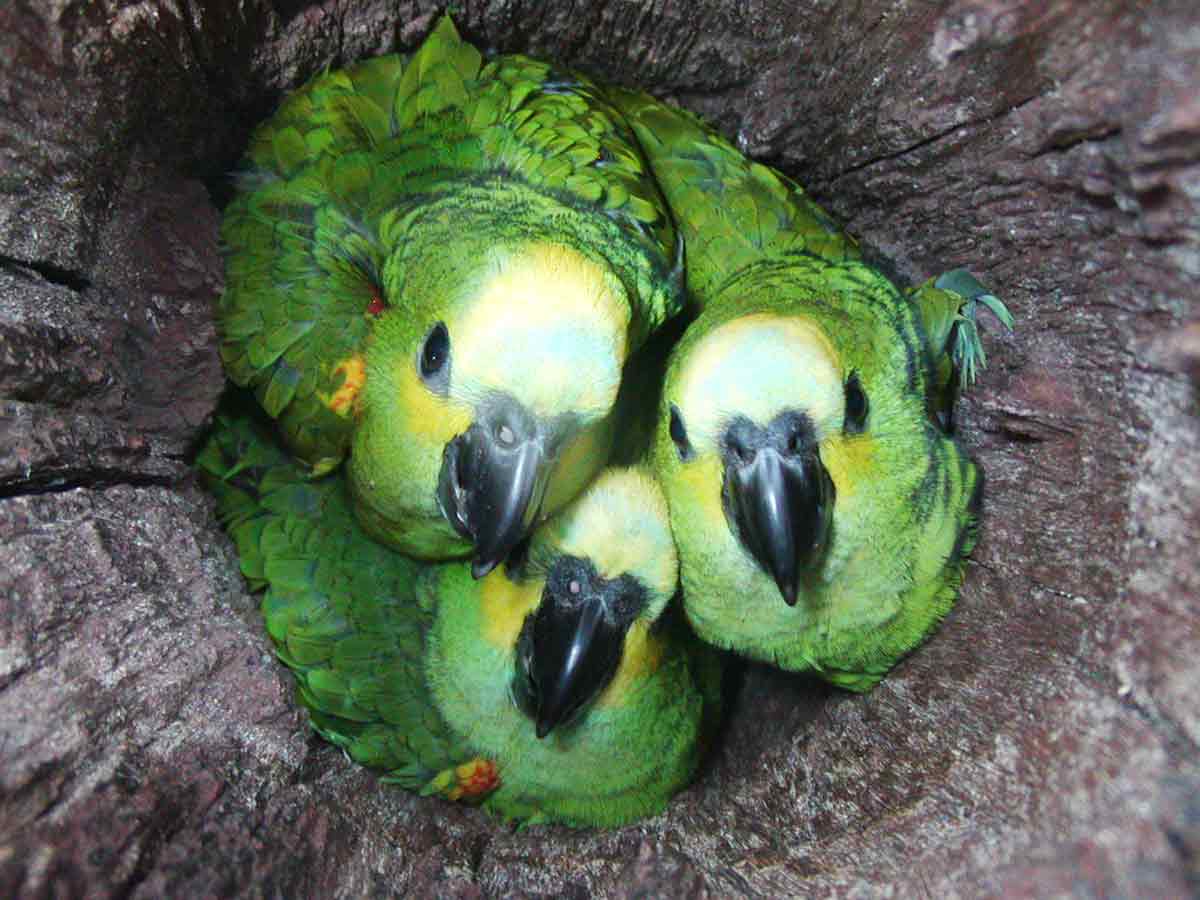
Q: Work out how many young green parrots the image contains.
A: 3